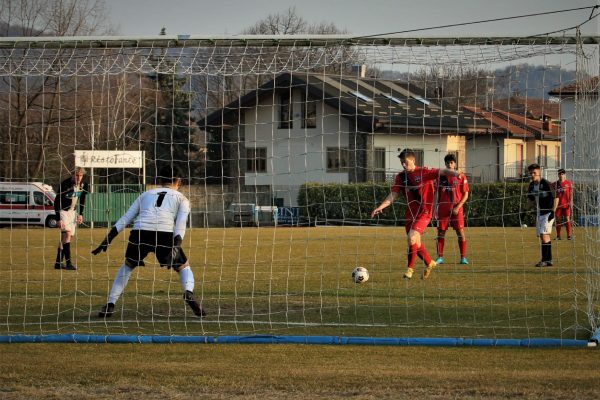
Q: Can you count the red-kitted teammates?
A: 3